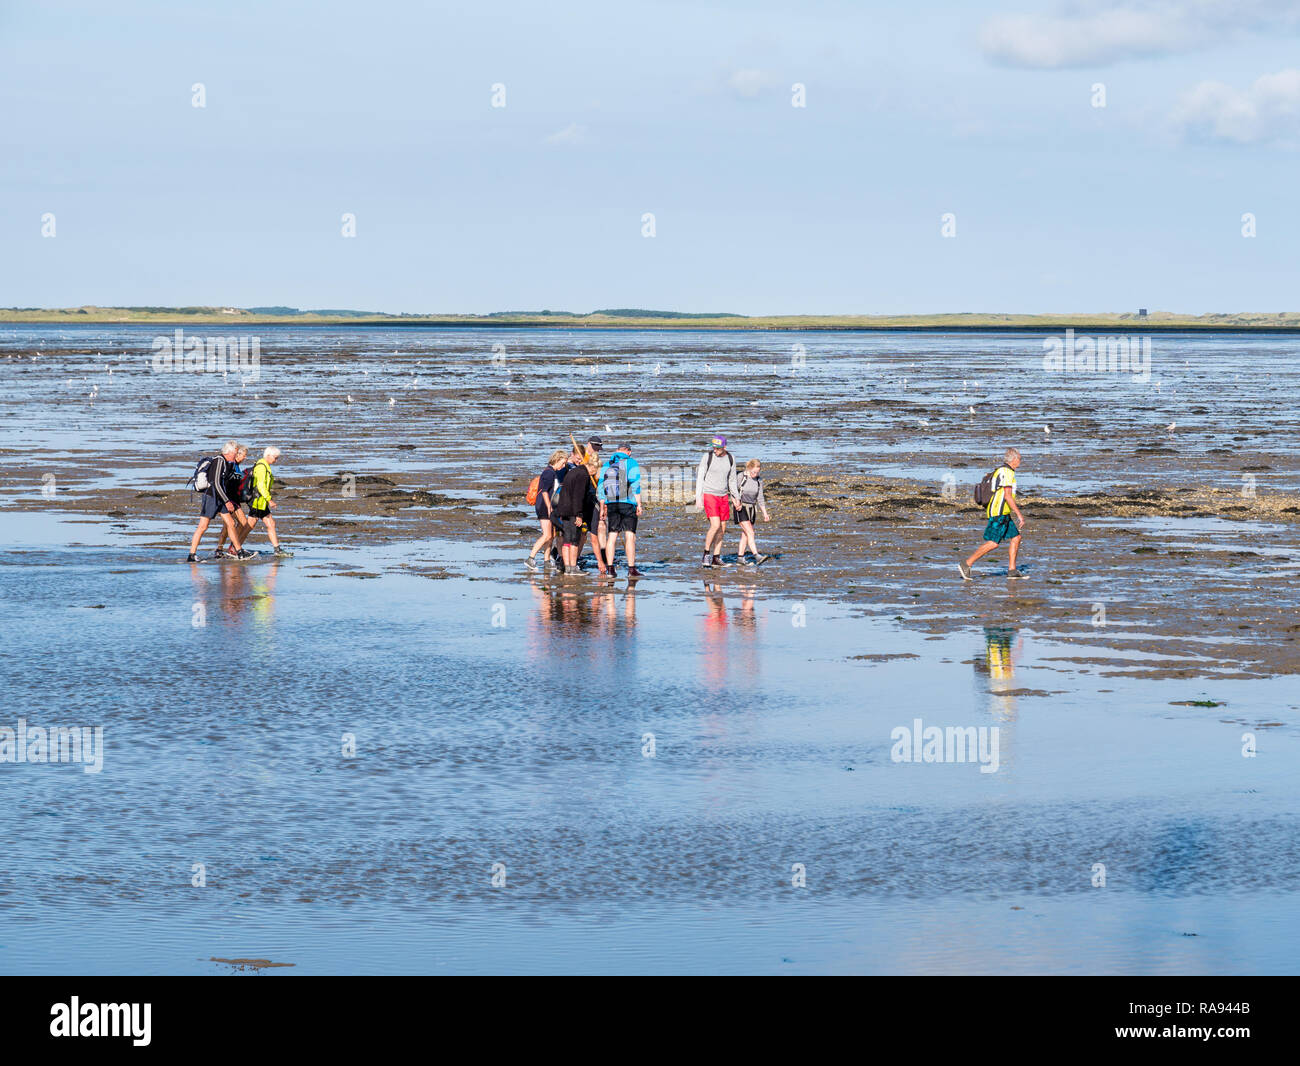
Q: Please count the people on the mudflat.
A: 12